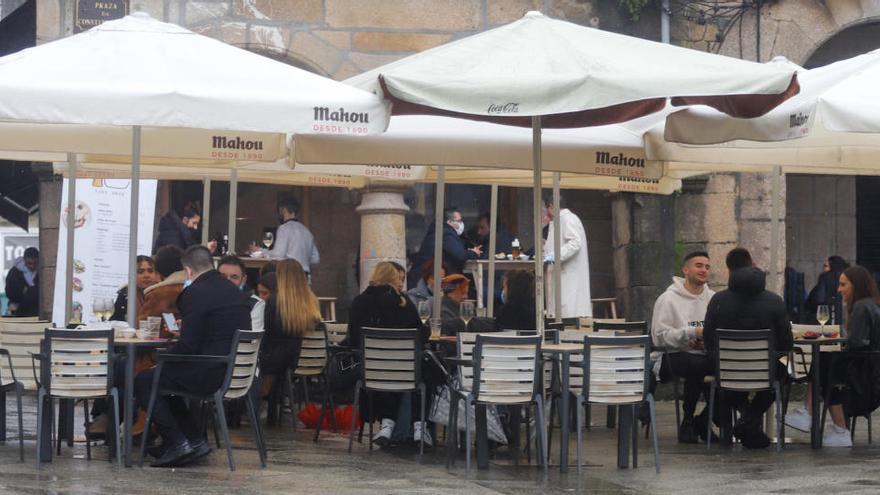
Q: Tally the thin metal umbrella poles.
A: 9